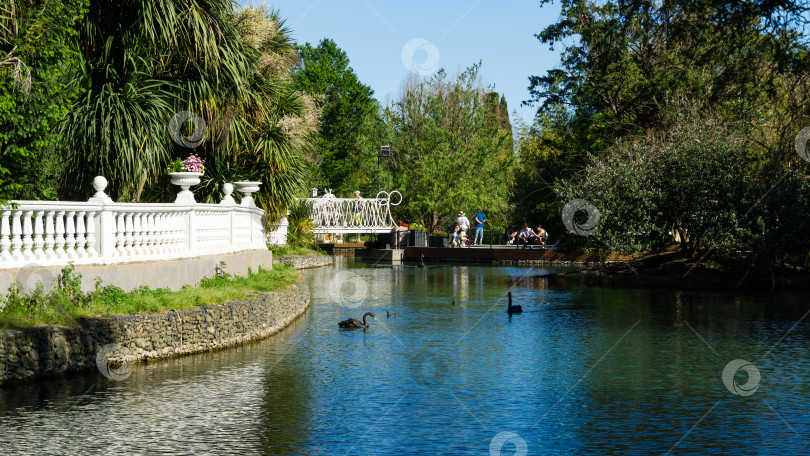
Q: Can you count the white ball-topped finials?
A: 2